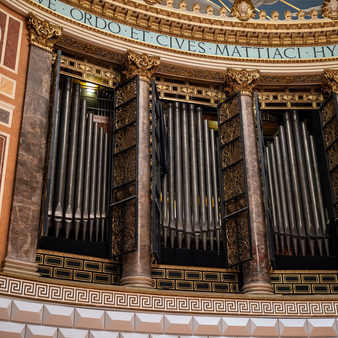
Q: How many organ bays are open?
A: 3